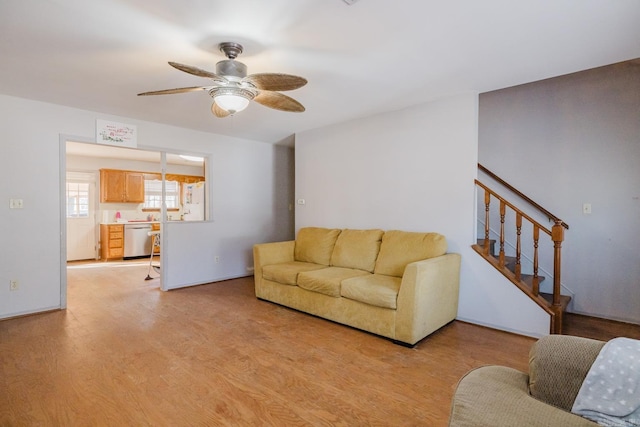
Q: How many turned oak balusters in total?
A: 4